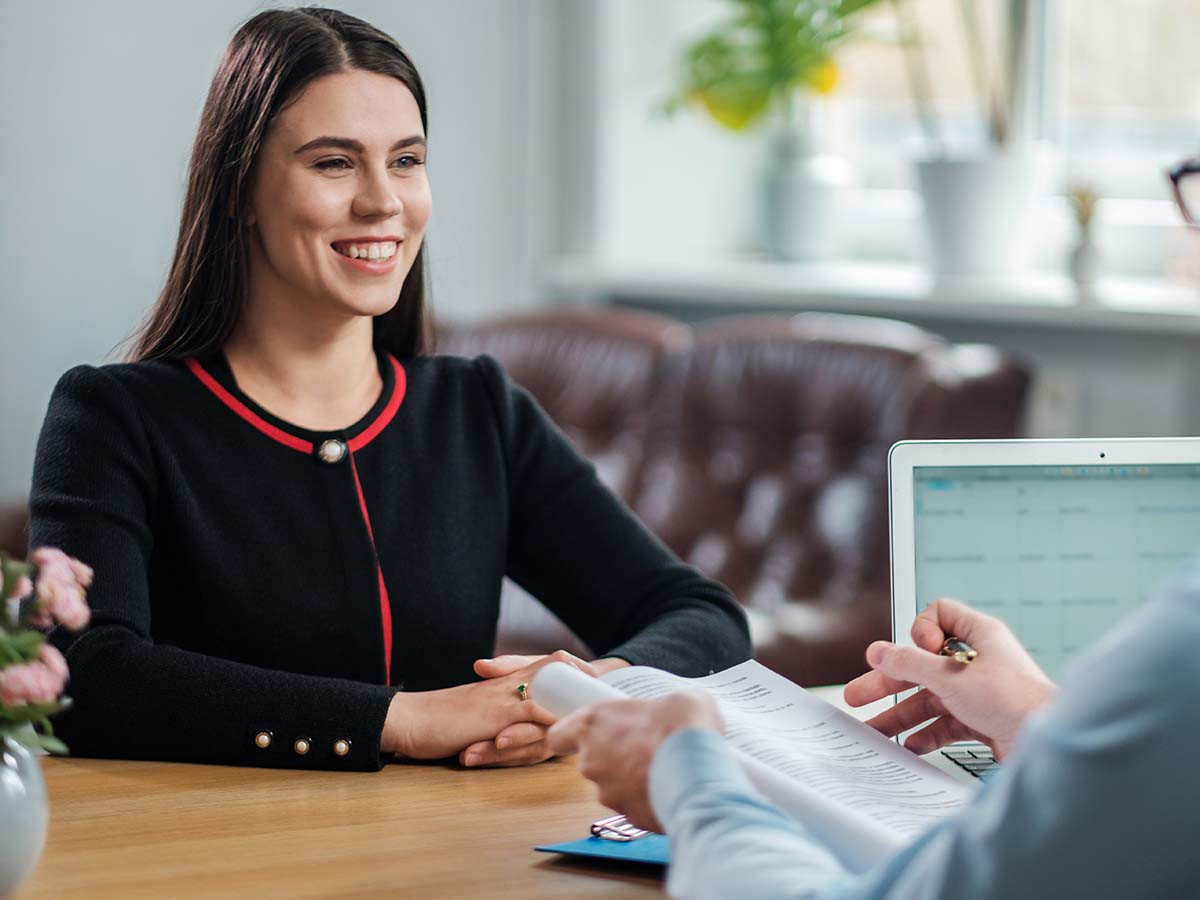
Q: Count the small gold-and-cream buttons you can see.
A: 3